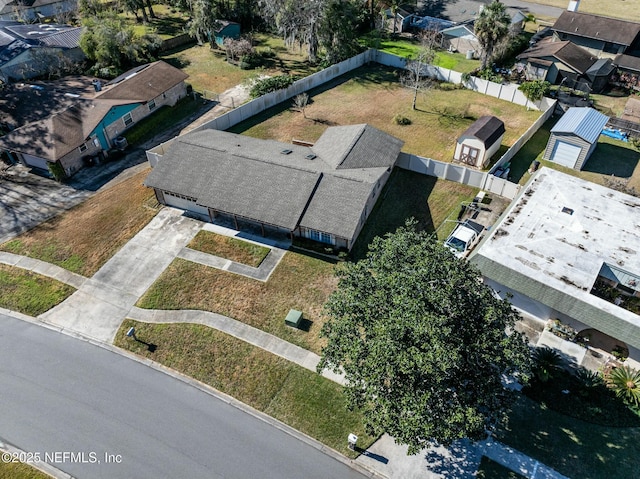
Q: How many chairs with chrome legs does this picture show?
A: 0